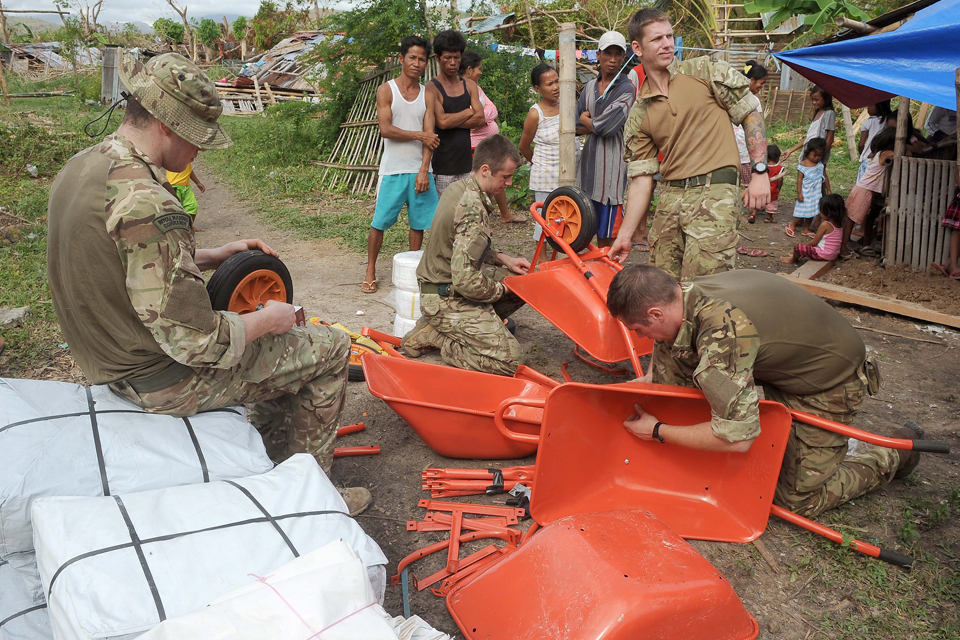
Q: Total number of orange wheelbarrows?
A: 4